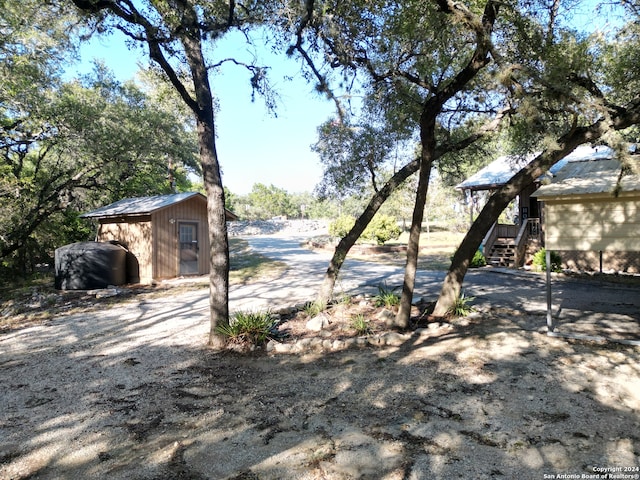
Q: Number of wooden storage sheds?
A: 1